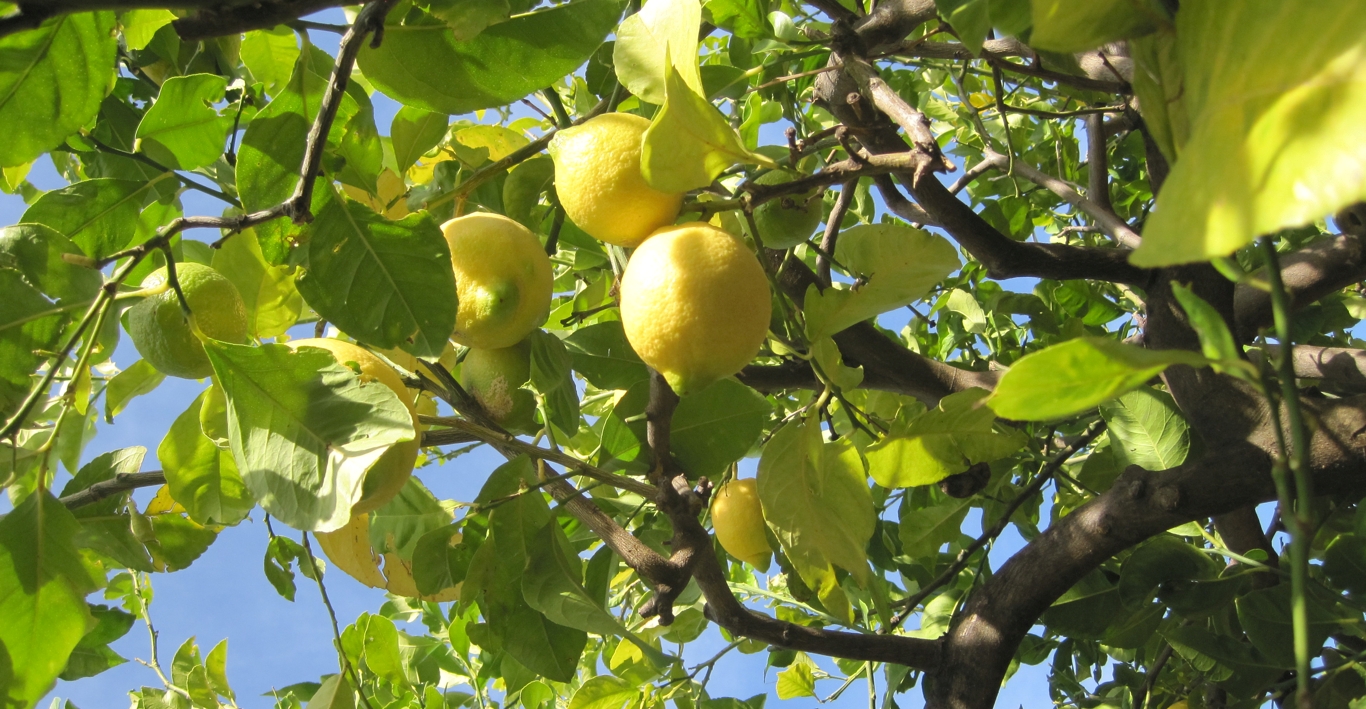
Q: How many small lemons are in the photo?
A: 1